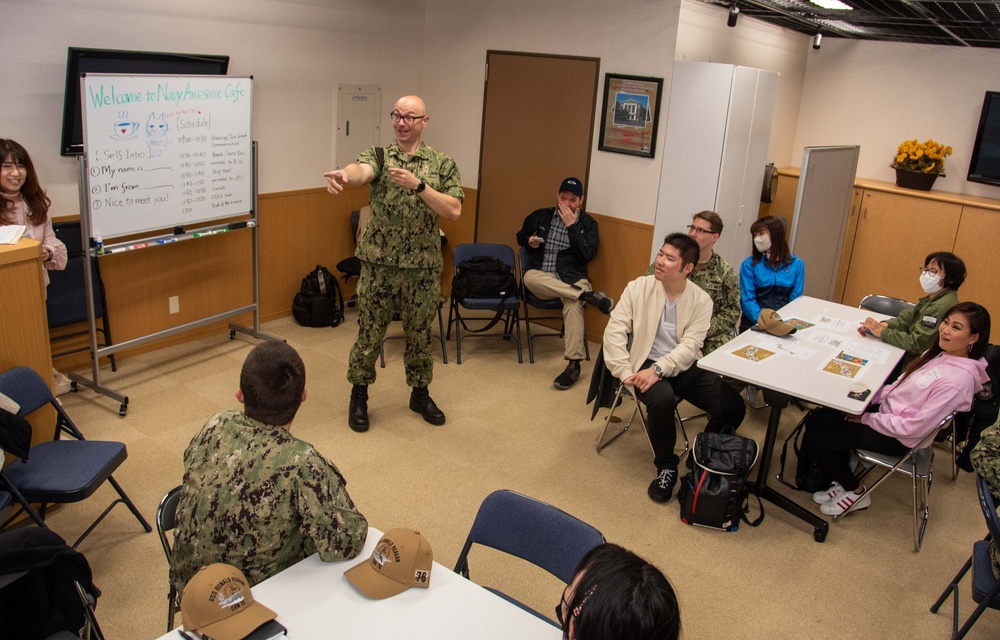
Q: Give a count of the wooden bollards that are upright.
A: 0